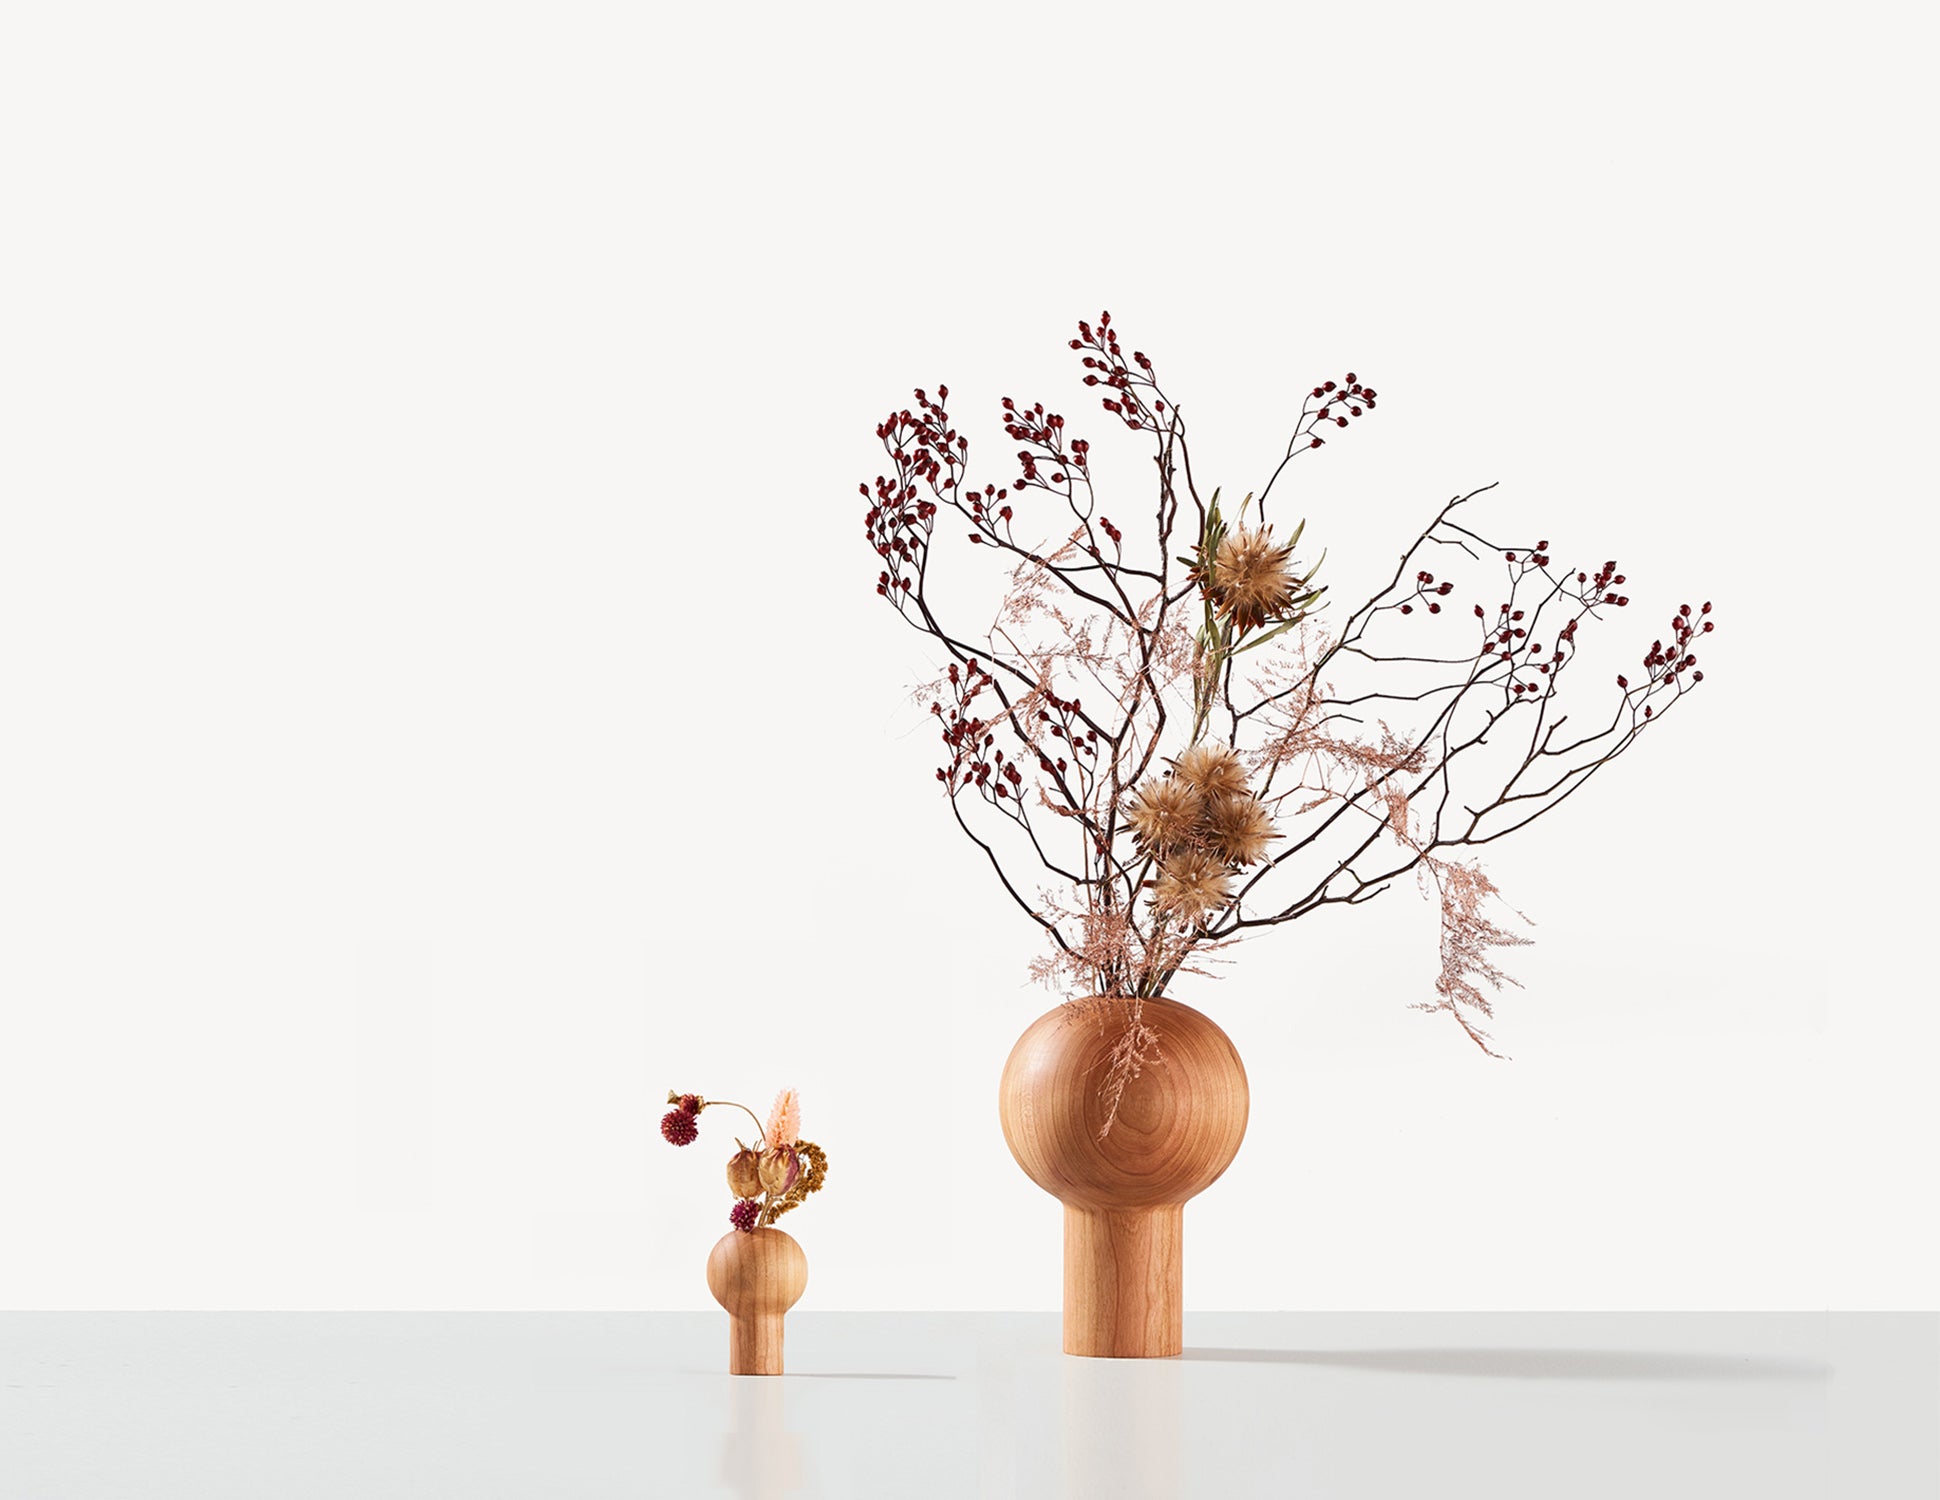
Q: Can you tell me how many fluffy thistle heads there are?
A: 5